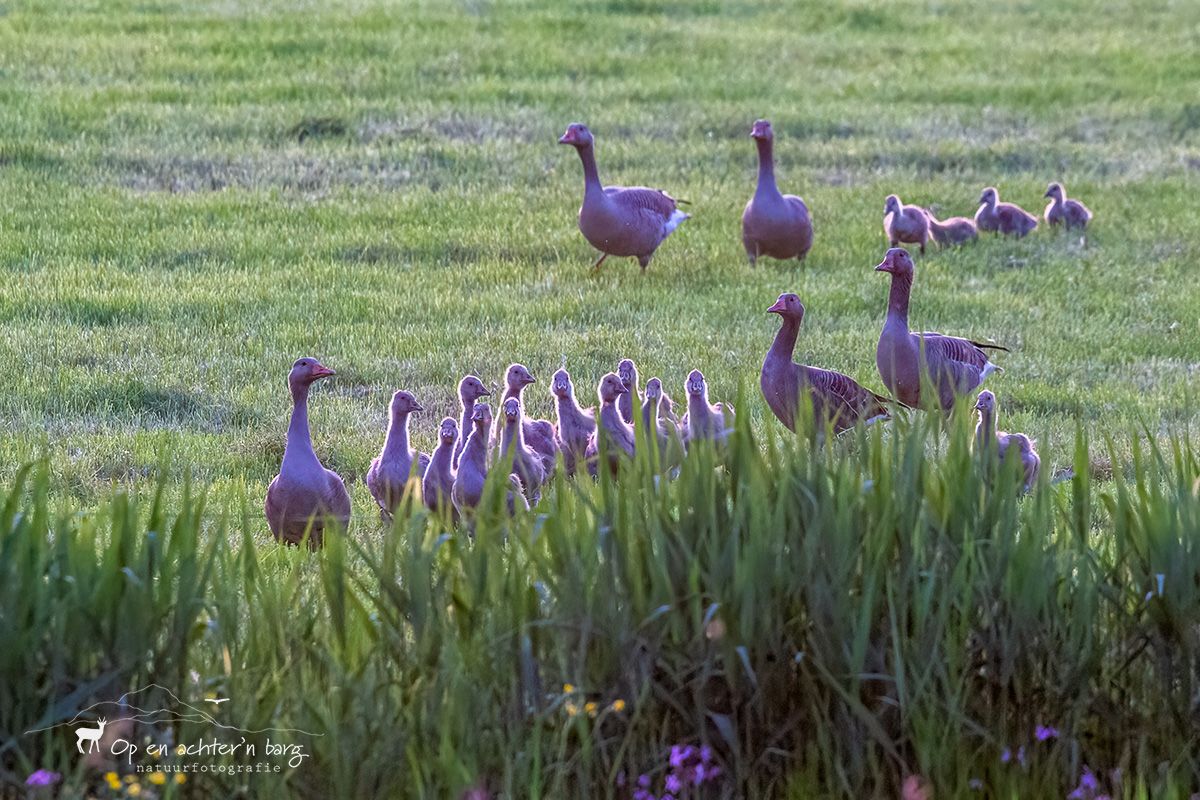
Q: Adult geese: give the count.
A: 5